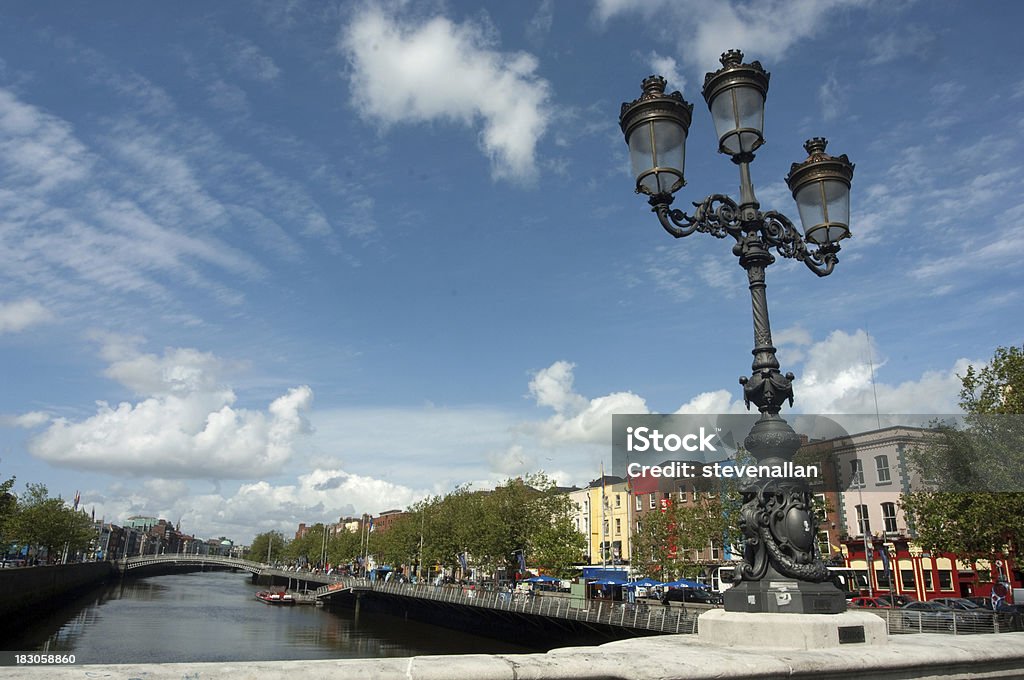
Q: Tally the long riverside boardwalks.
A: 1